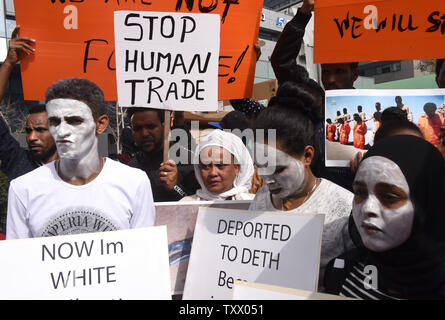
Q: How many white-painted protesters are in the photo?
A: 3